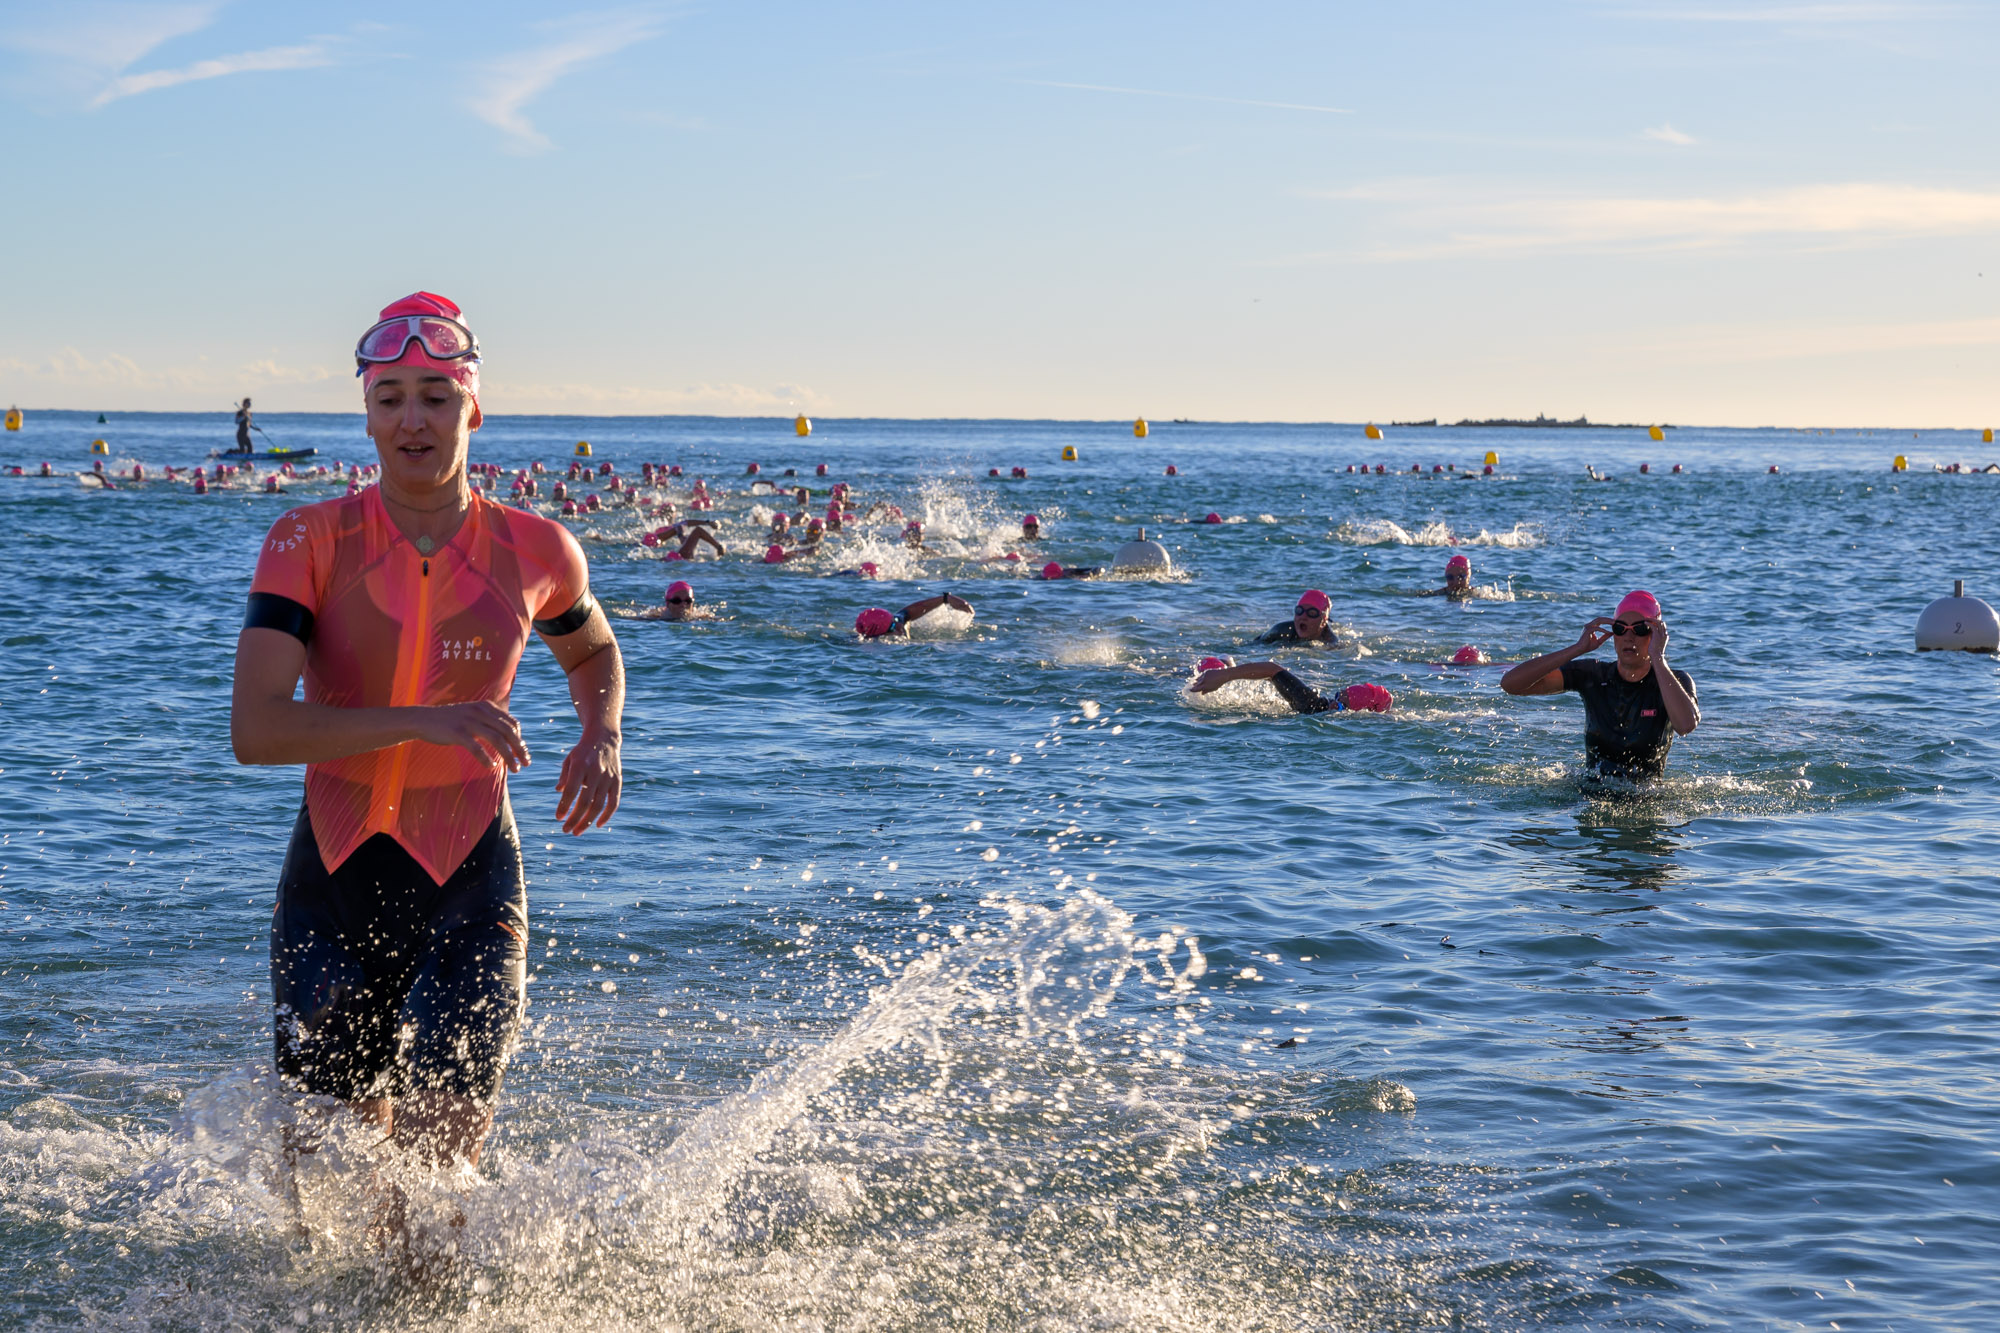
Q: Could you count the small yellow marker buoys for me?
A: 11